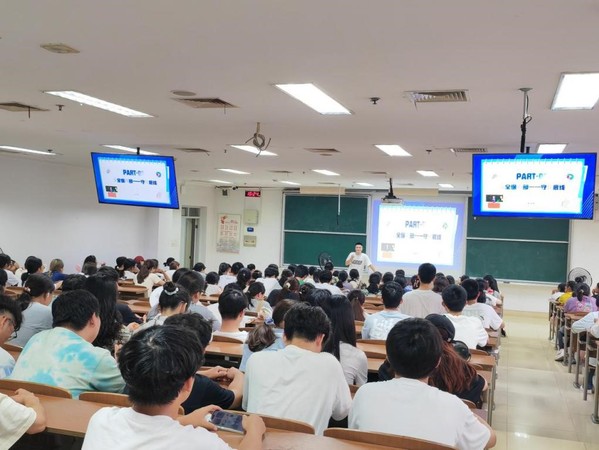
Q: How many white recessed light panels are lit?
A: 15